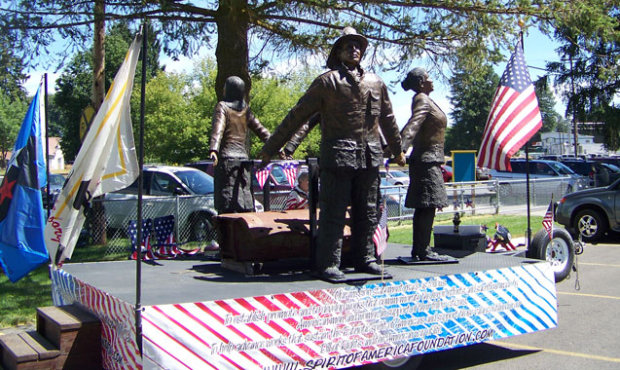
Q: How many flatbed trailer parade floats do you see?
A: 1